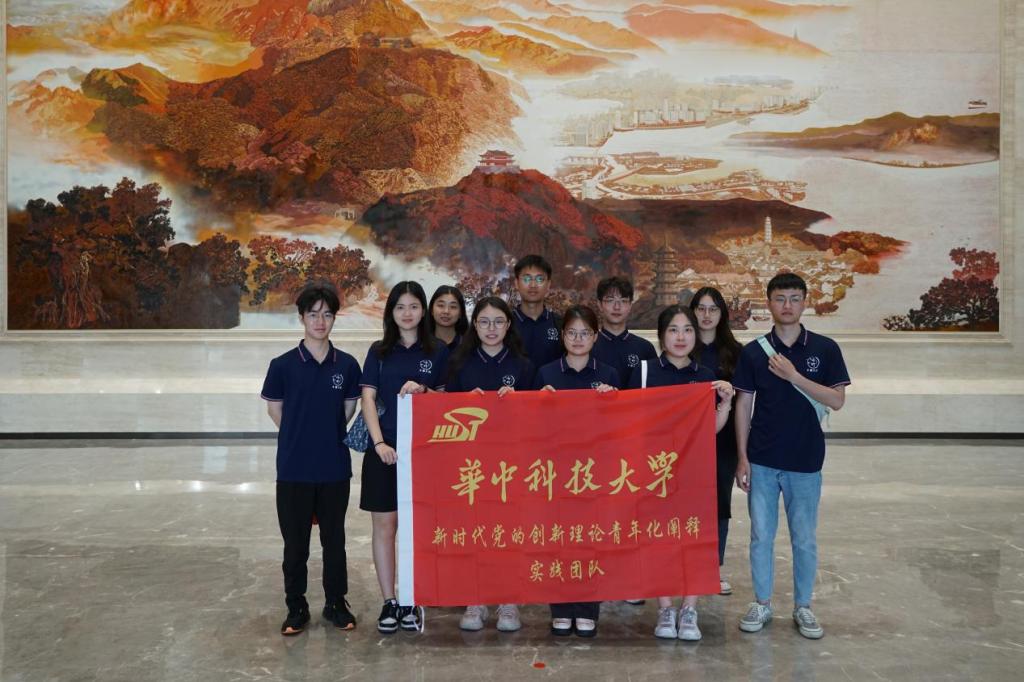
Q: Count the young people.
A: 10